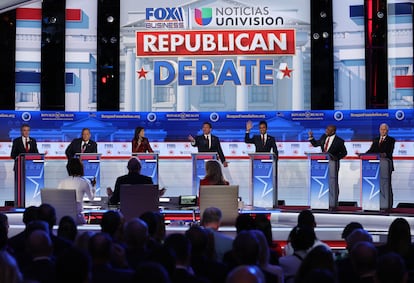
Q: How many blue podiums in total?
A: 7